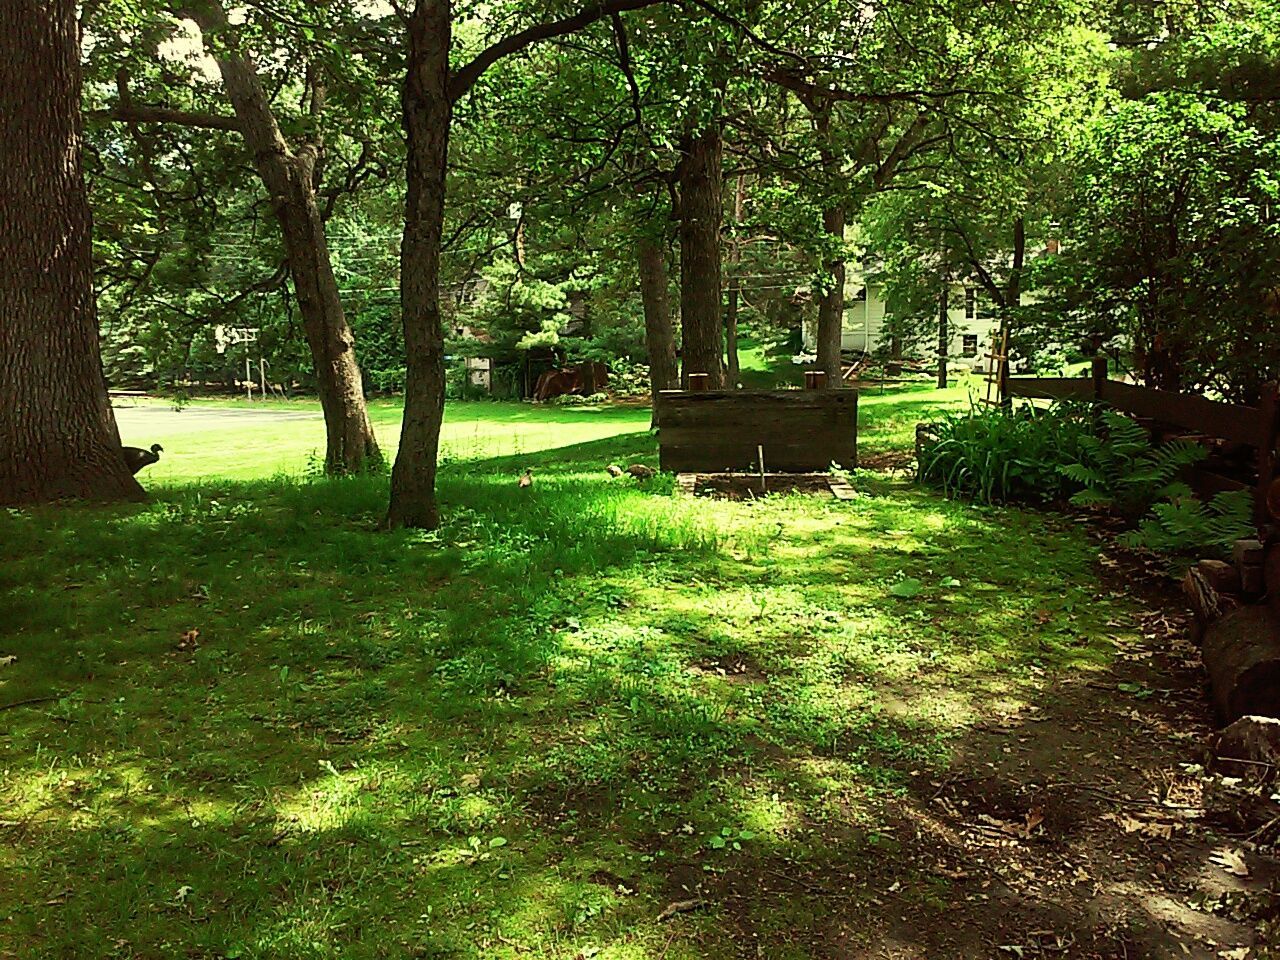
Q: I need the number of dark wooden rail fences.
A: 1